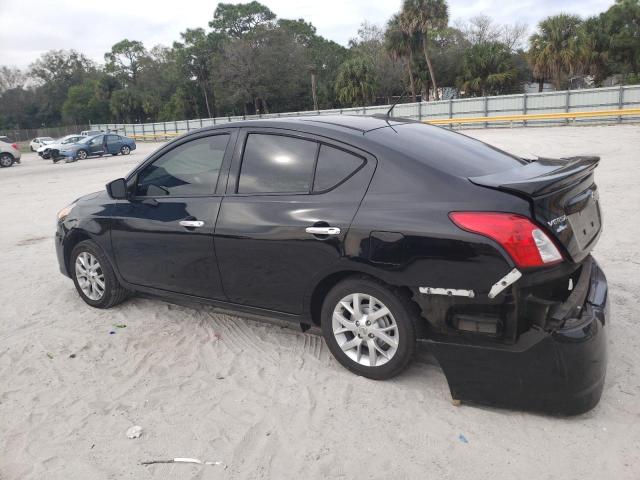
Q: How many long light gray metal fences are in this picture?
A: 1